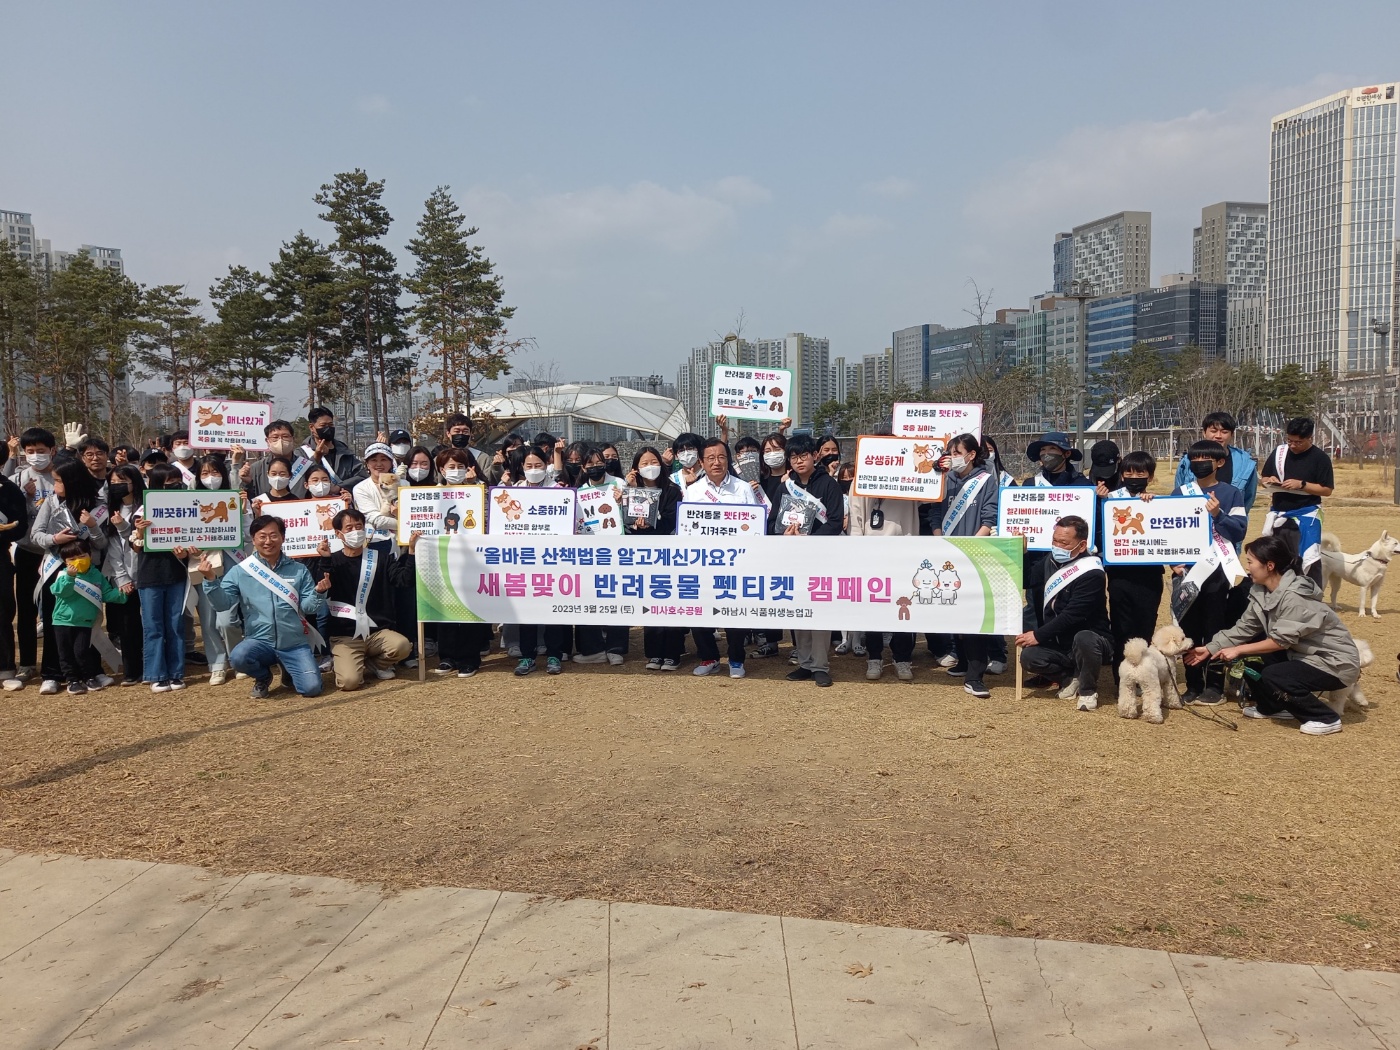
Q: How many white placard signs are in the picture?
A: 12